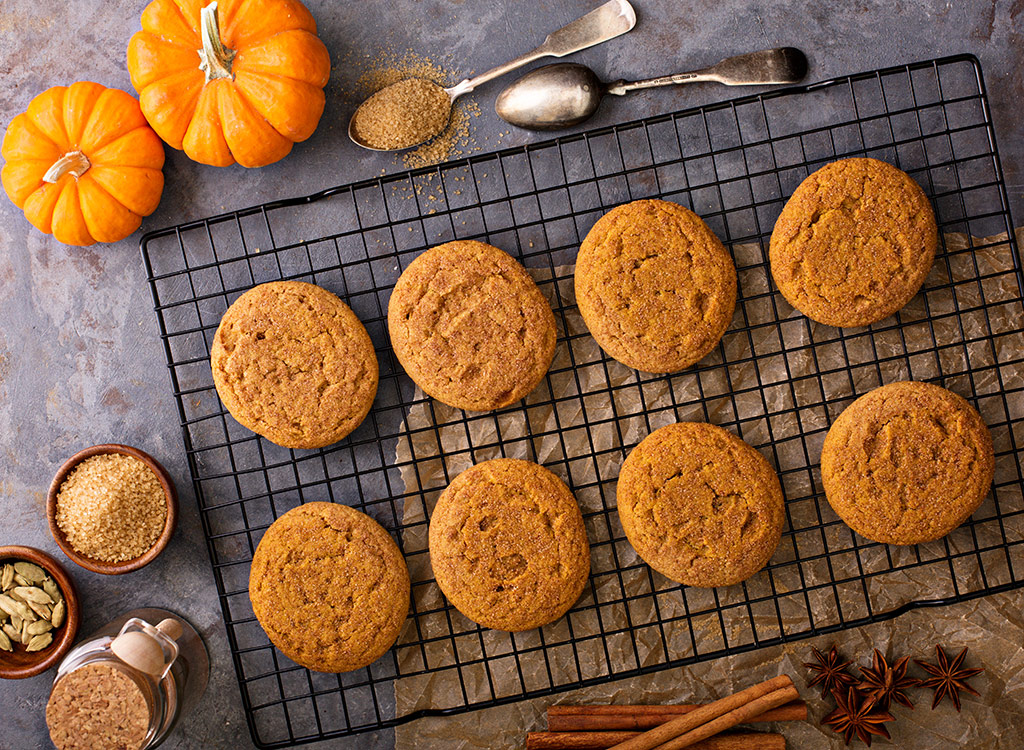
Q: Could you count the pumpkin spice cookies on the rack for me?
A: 8